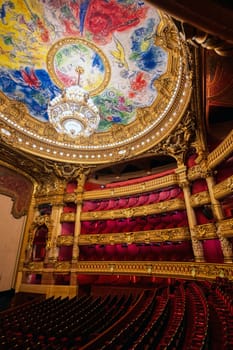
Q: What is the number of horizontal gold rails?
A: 4